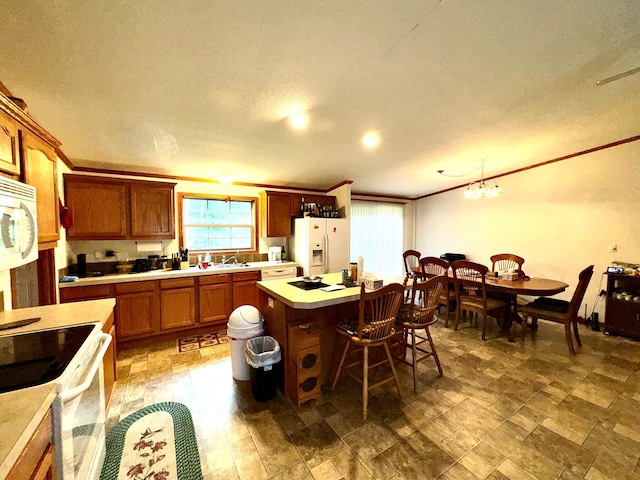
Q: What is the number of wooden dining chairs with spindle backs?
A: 5